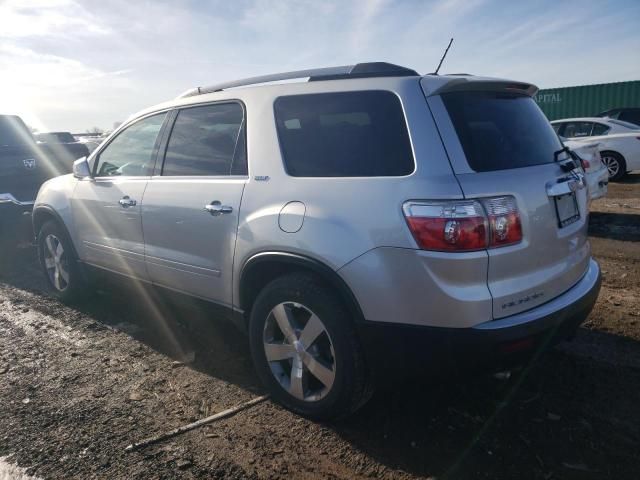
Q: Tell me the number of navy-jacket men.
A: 0